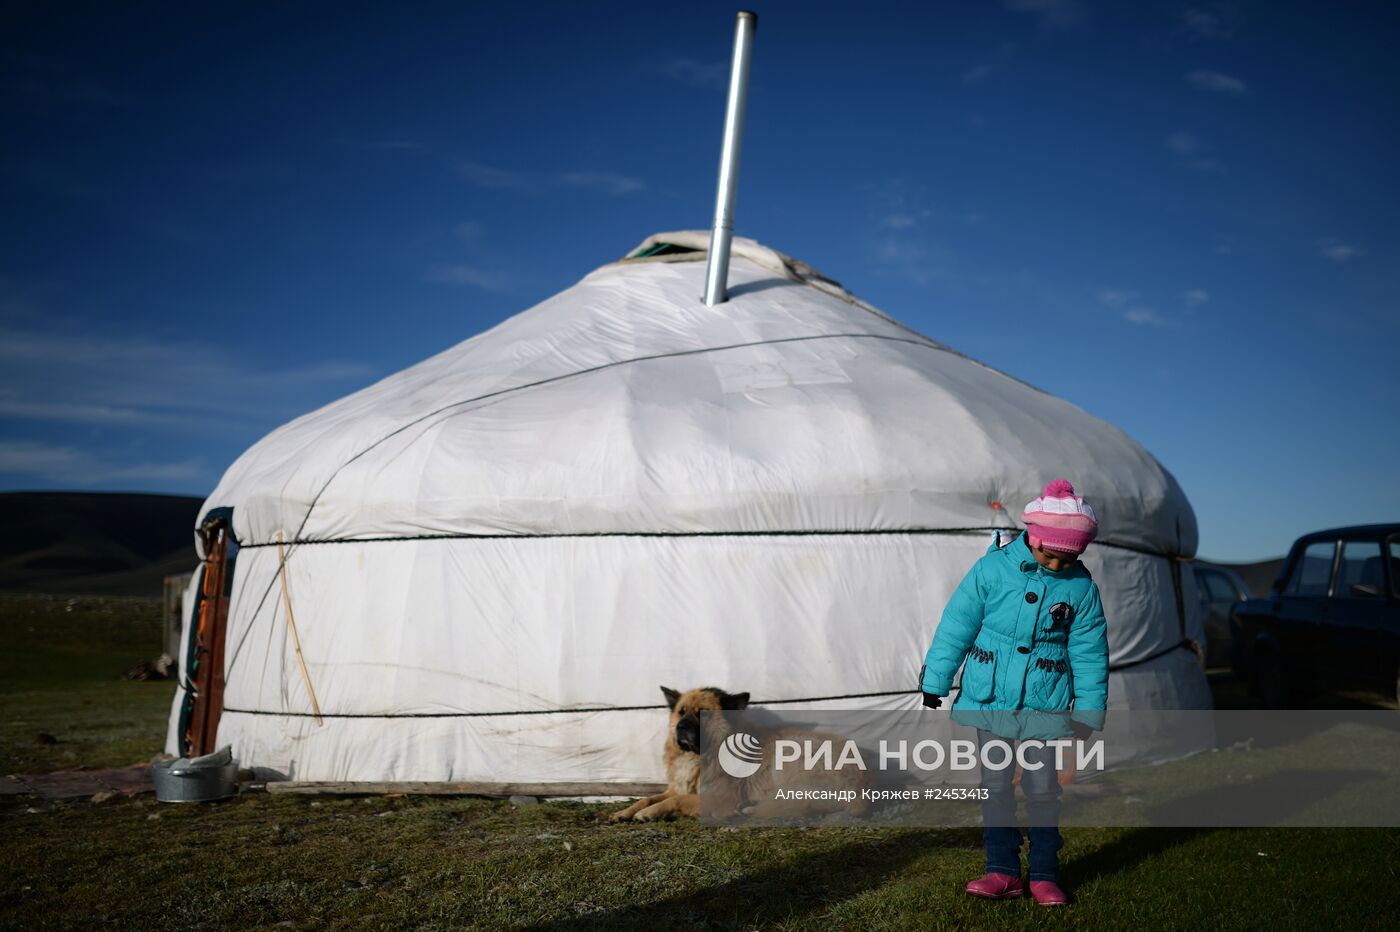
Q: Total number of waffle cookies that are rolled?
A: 0